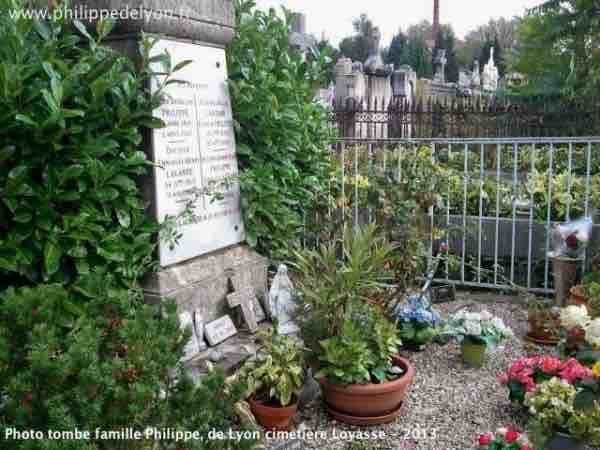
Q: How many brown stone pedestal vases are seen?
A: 1